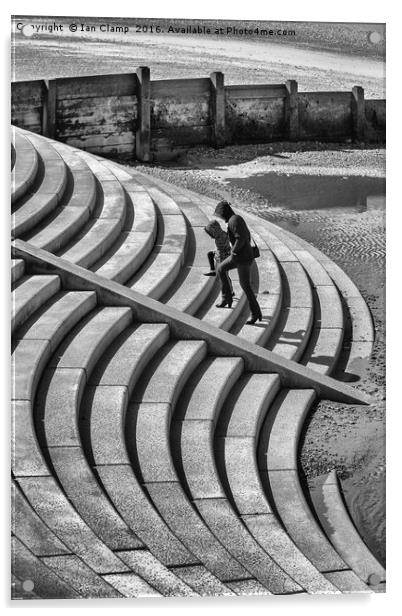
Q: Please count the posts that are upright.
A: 5